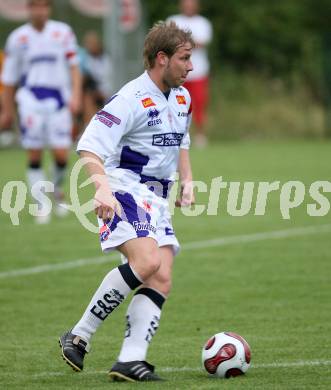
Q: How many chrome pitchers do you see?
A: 0